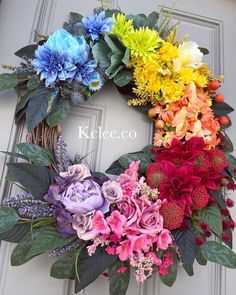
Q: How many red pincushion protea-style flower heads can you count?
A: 5